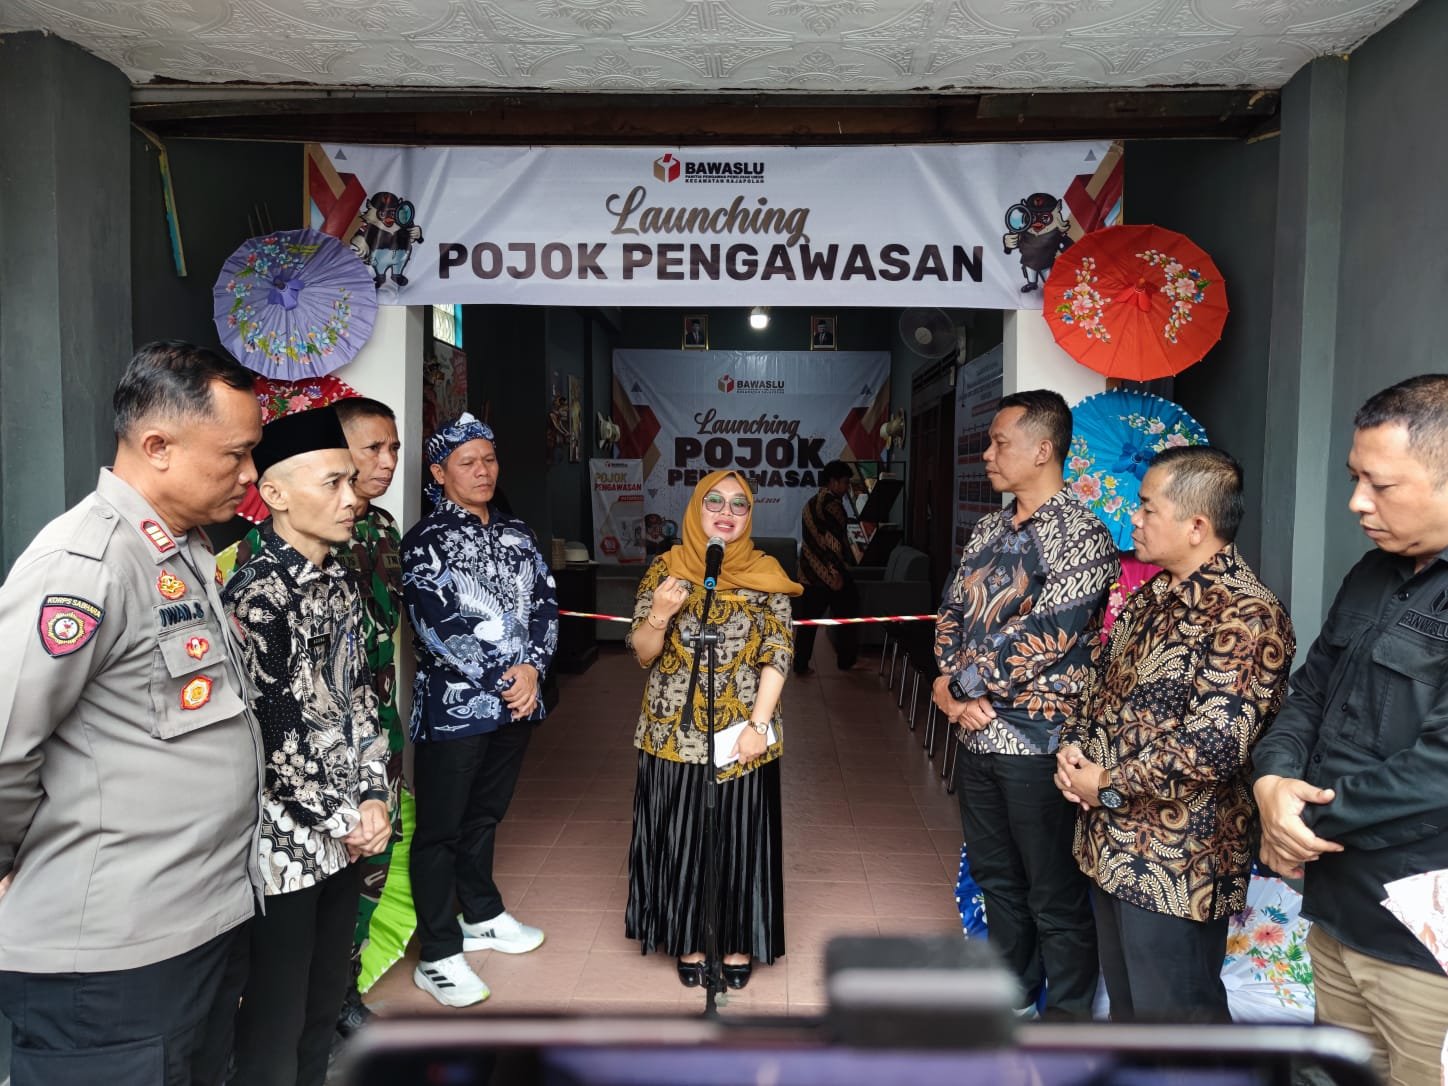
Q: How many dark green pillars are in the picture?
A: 2